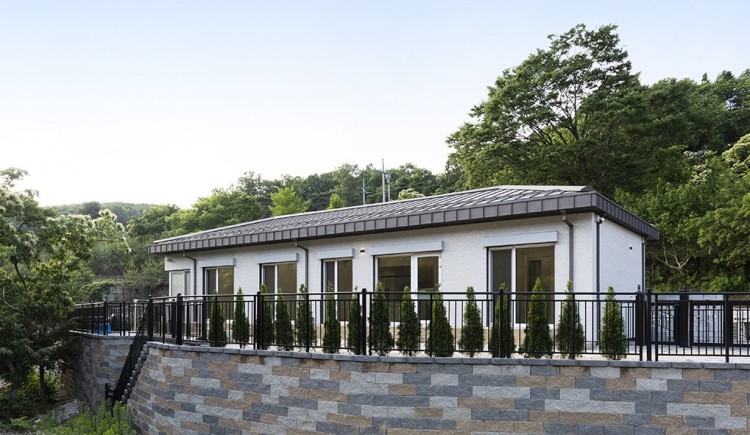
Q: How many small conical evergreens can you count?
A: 15